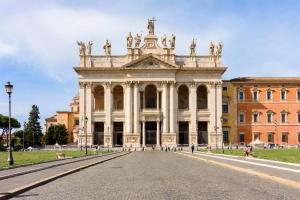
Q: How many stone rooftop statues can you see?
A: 11